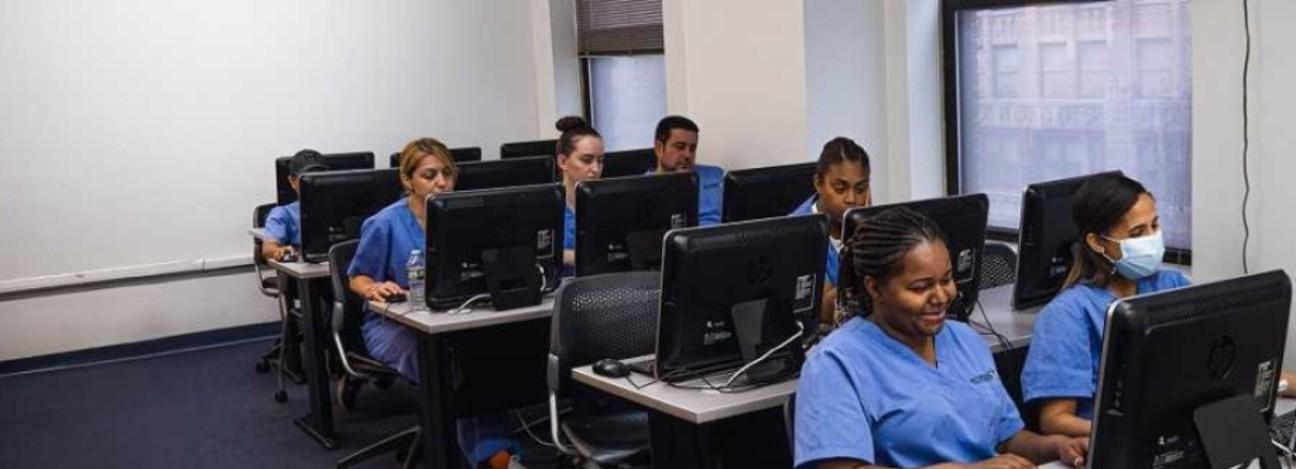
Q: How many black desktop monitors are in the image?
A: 13